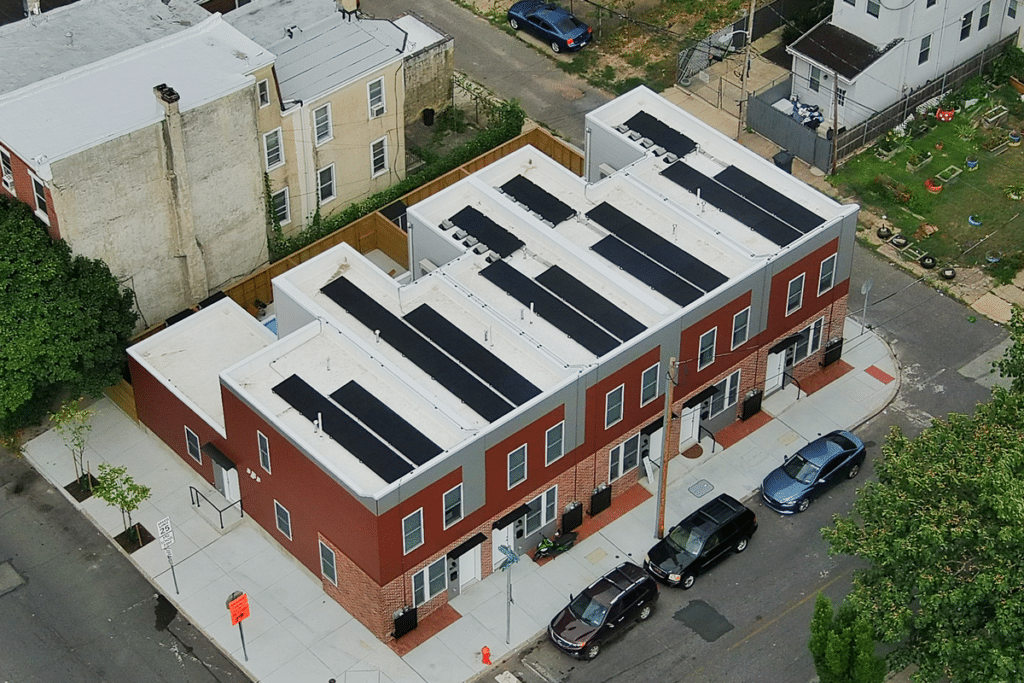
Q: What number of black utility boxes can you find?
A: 5